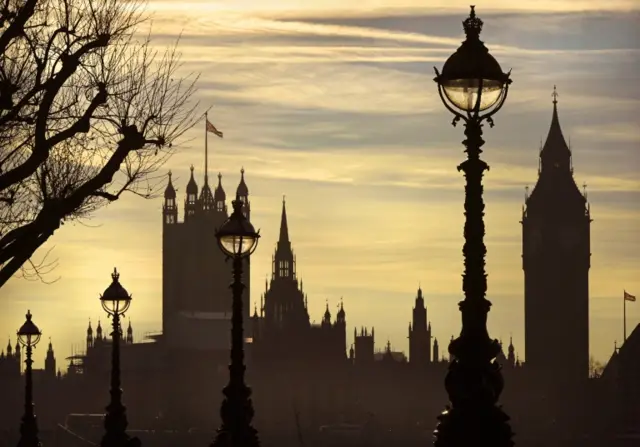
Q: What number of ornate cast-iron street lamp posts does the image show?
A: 4